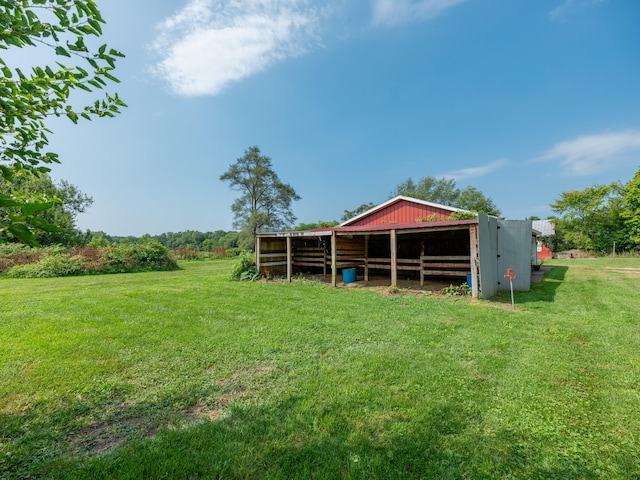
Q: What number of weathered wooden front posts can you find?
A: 5